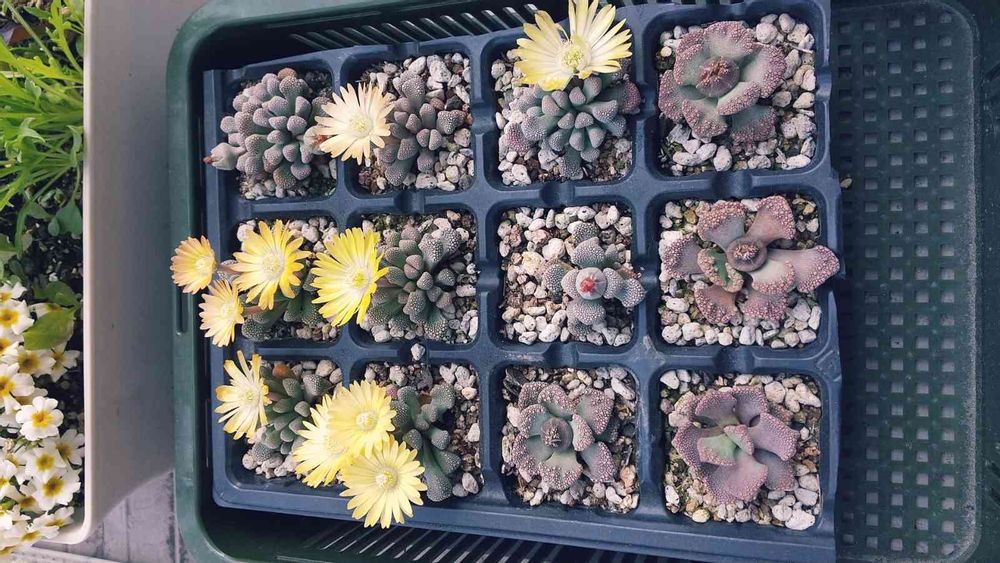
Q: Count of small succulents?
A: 12